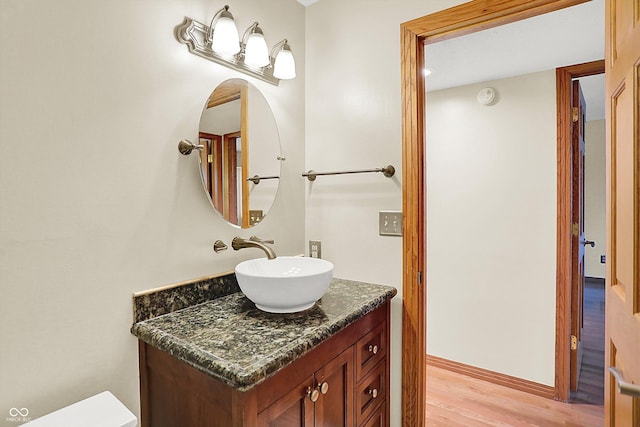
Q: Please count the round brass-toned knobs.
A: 4